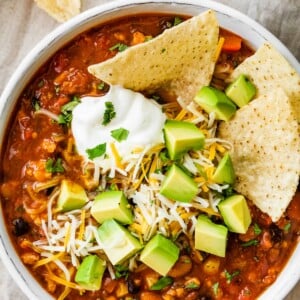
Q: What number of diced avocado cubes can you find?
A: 12